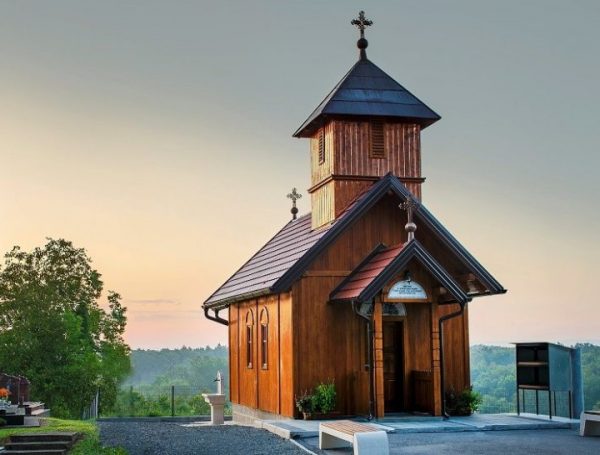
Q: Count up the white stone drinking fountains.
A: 1